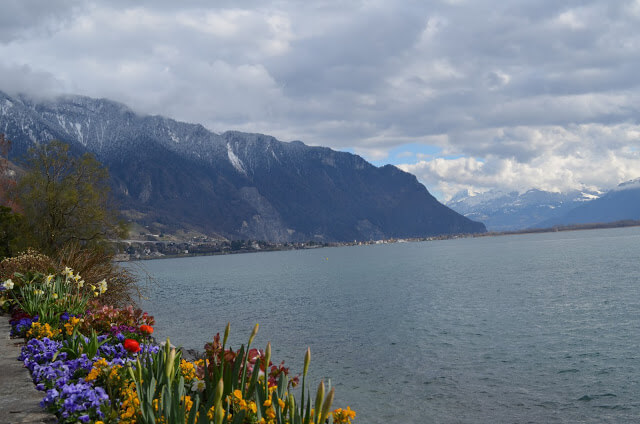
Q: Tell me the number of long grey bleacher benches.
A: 0